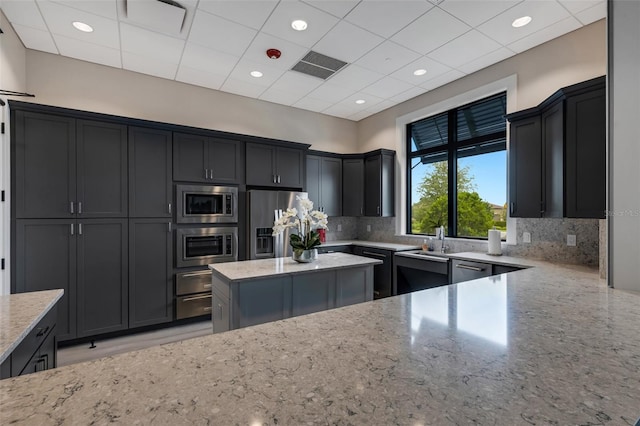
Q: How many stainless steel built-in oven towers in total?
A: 1